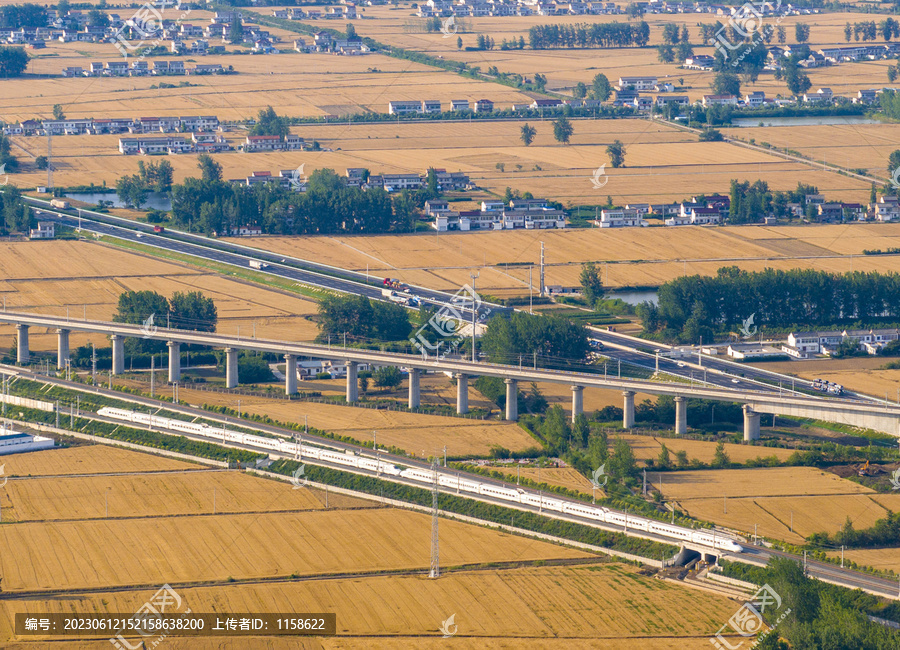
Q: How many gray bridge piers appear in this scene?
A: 14